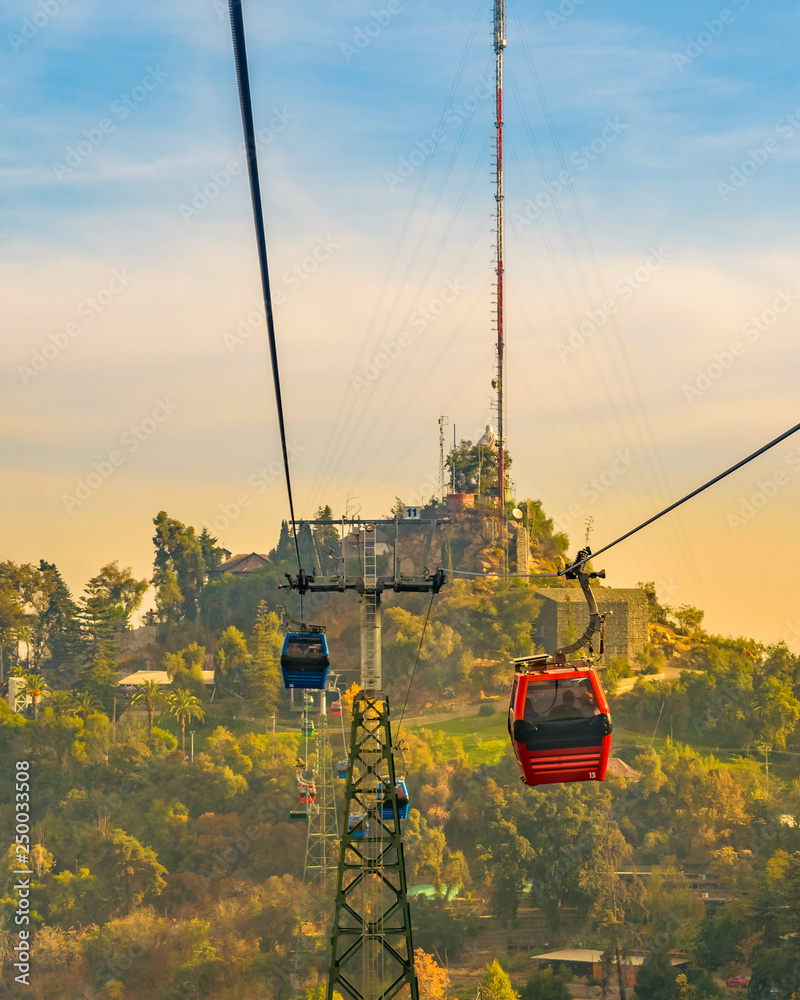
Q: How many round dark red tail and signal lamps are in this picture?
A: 0